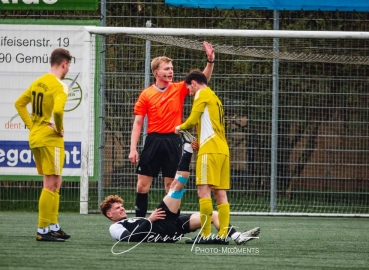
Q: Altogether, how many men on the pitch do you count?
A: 4